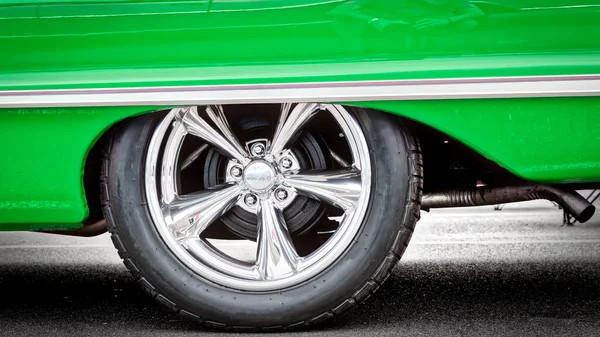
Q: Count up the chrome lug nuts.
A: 5